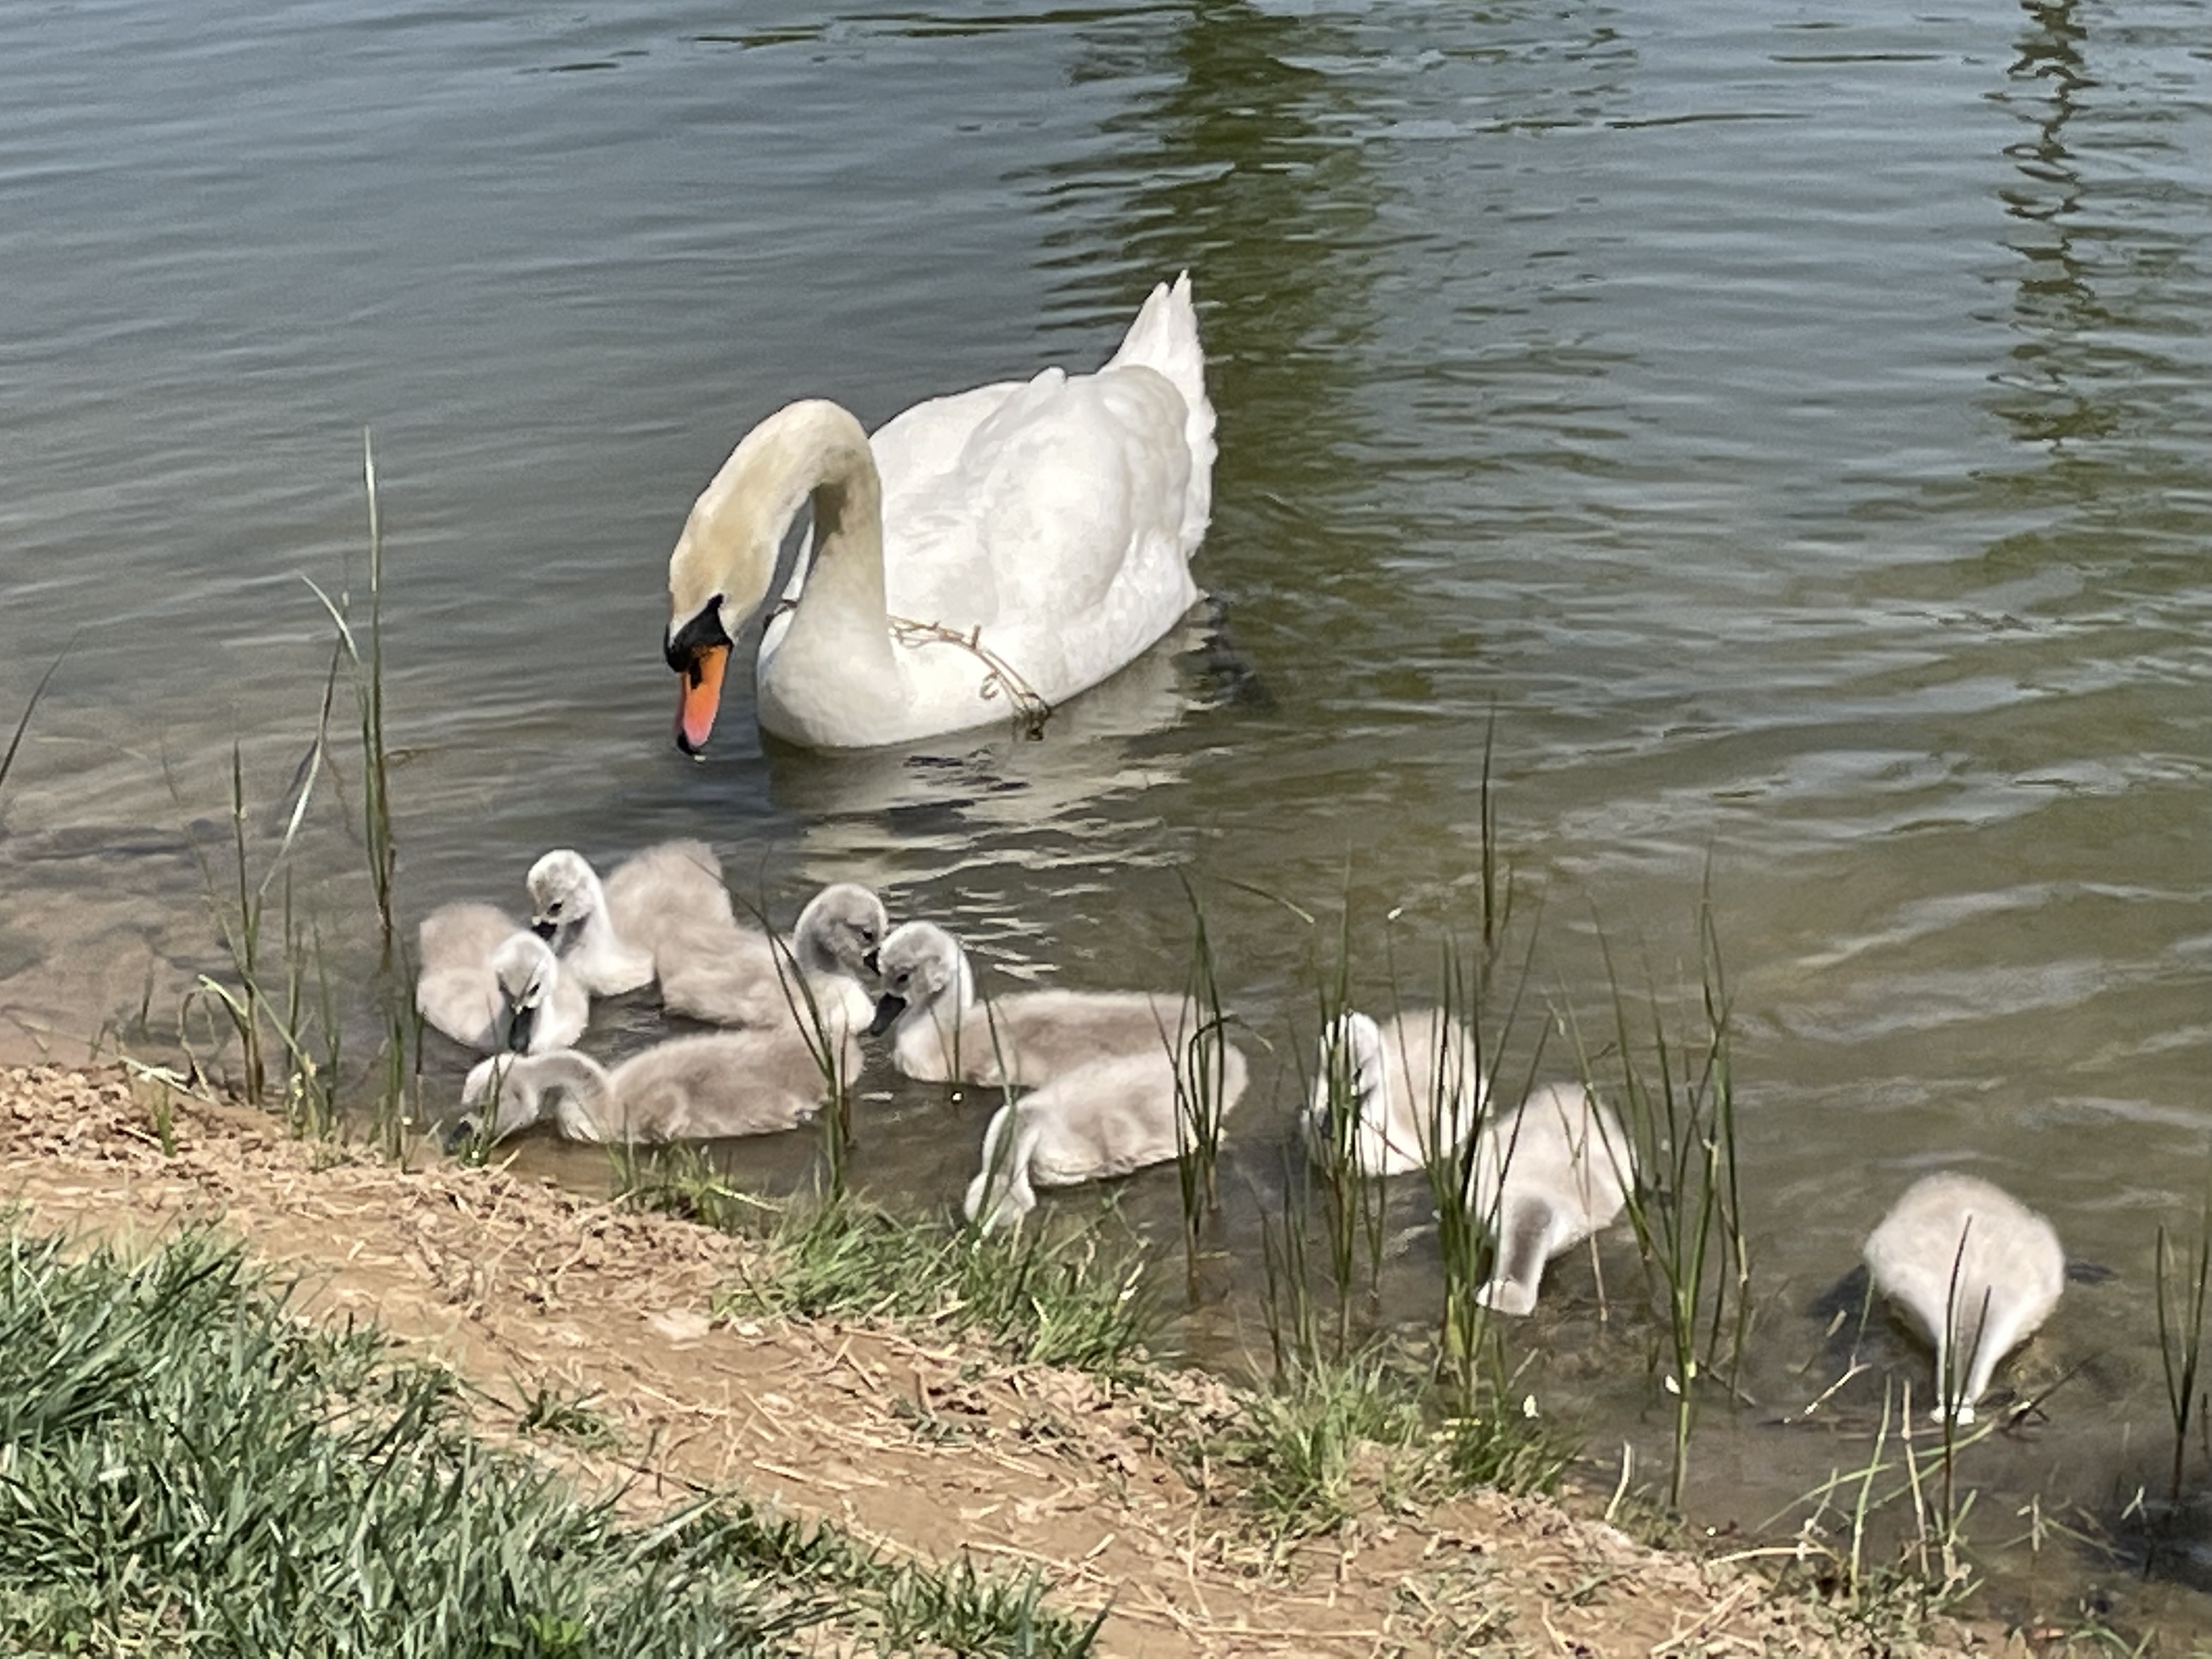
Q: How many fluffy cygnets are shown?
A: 9